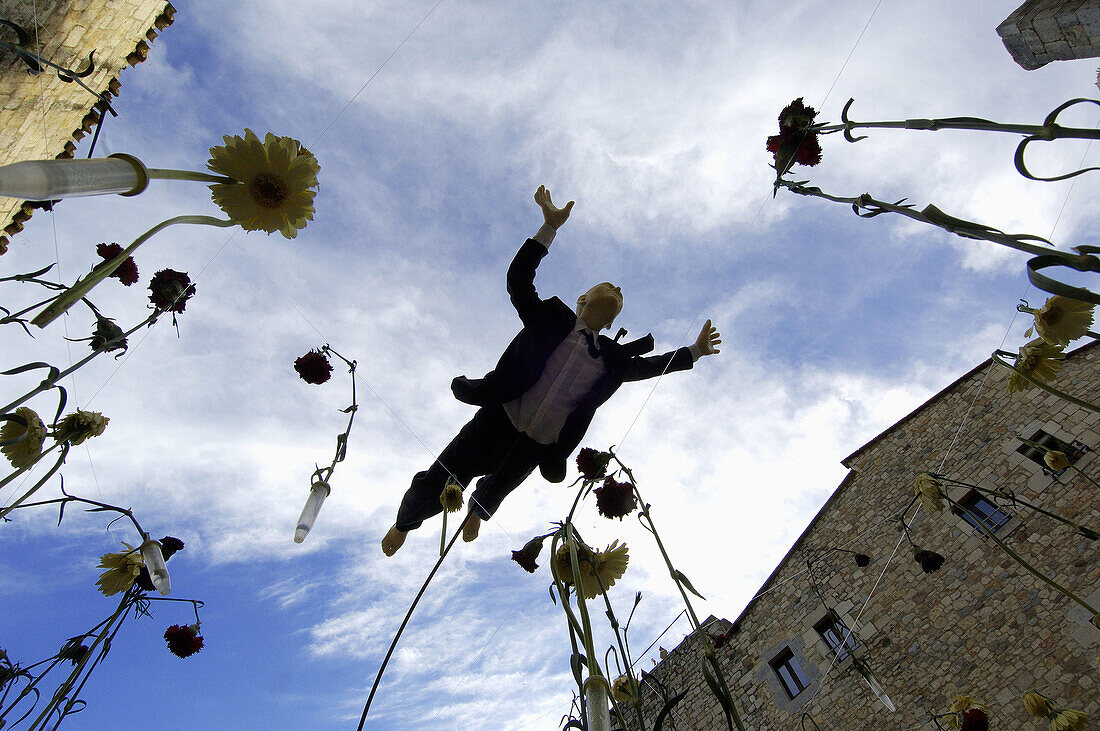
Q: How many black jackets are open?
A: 1